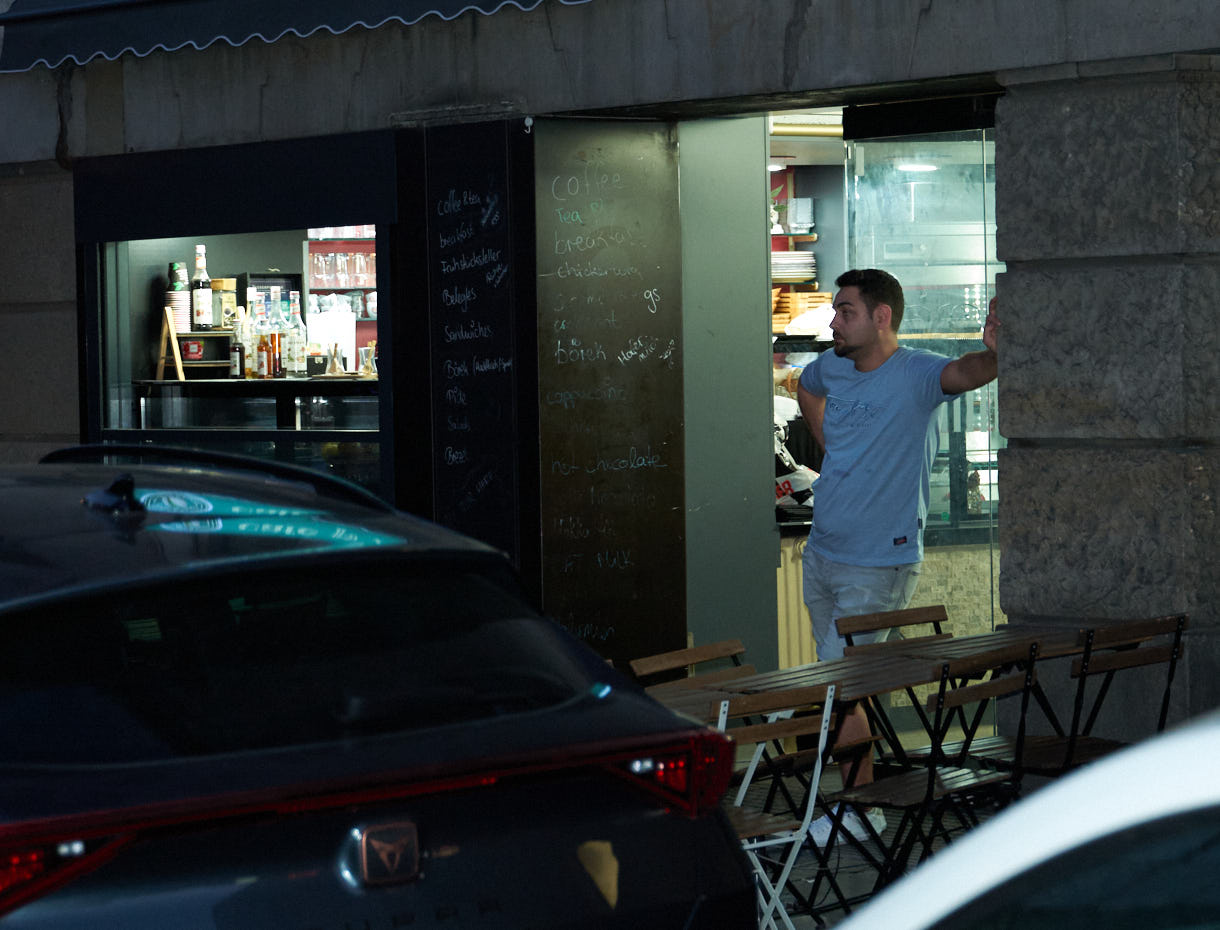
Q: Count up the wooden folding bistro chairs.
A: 5